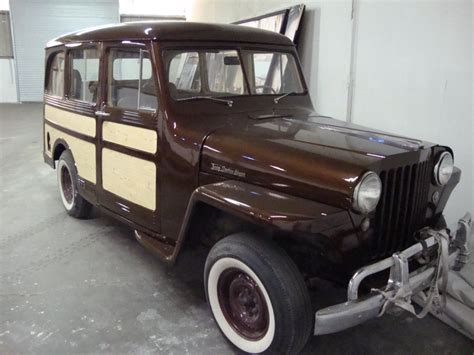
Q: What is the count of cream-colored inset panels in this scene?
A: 4